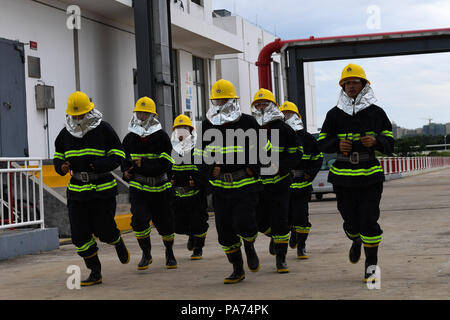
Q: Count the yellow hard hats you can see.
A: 7